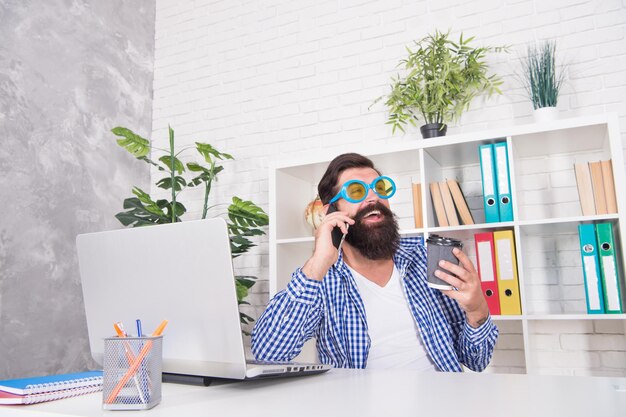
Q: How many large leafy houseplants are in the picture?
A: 2